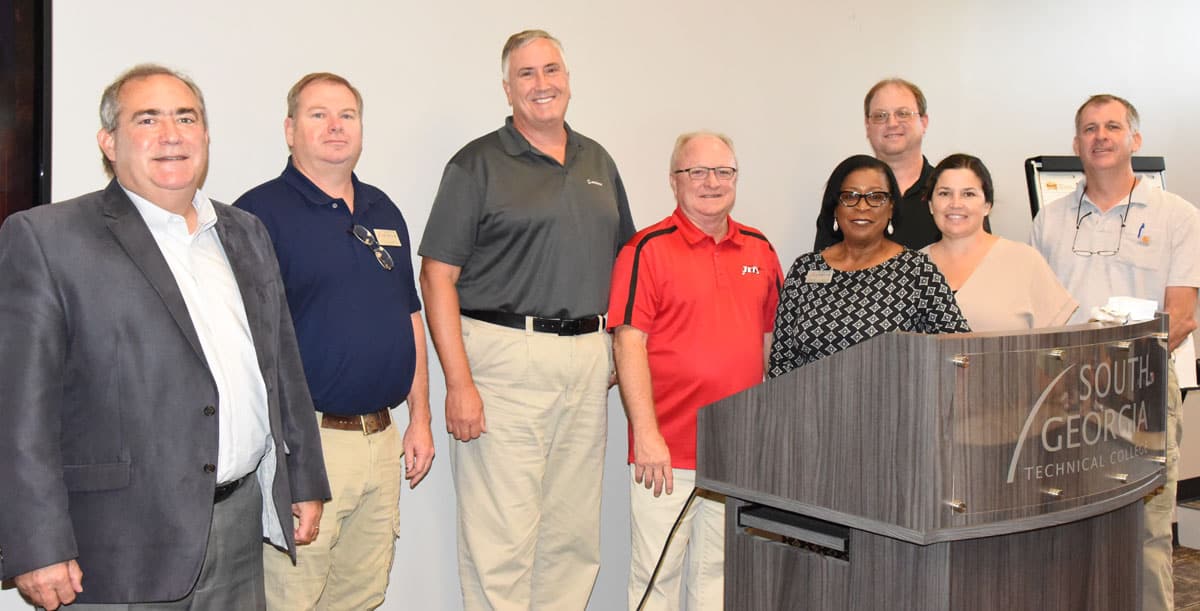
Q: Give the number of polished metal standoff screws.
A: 8